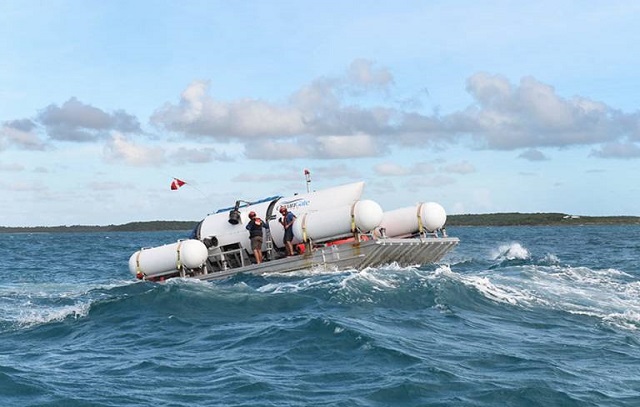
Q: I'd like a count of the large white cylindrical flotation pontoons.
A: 3